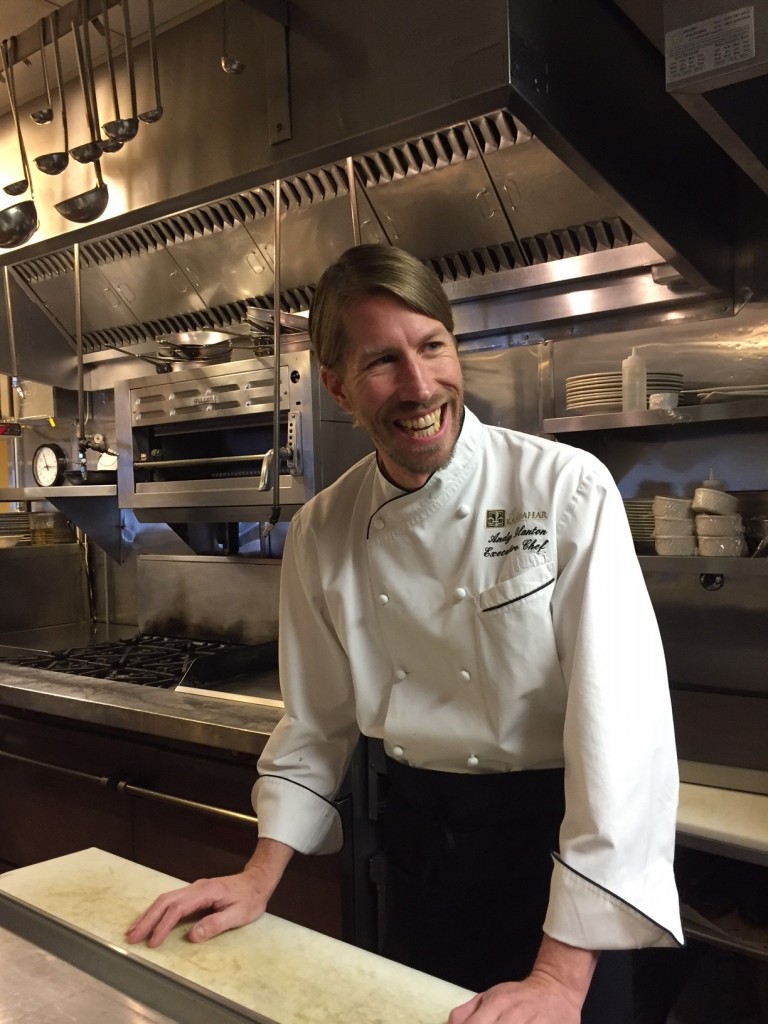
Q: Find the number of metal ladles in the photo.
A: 10